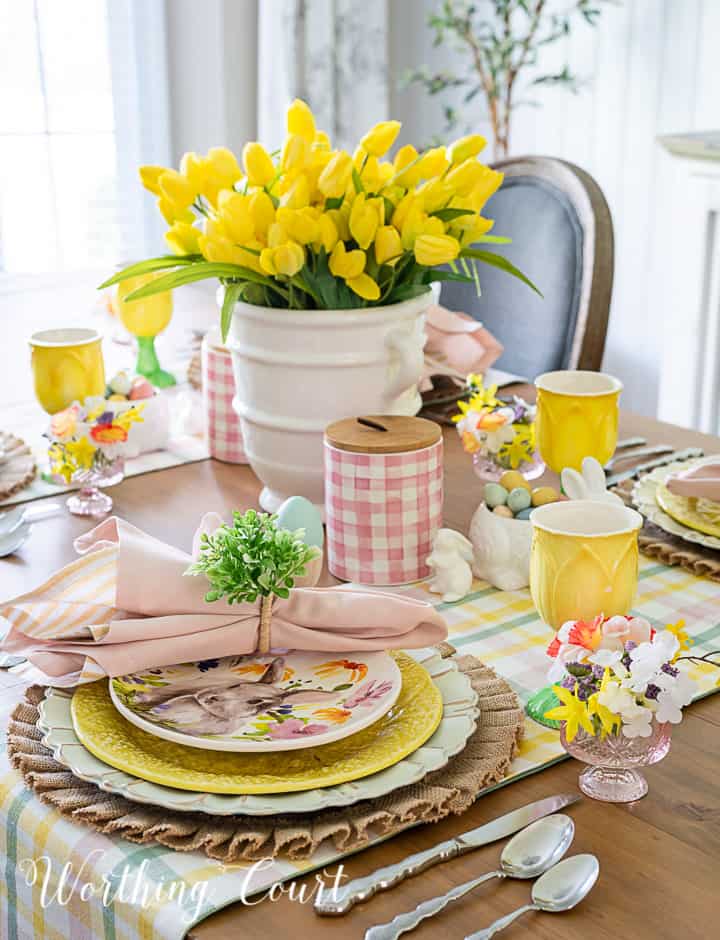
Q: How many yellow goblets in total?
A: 4